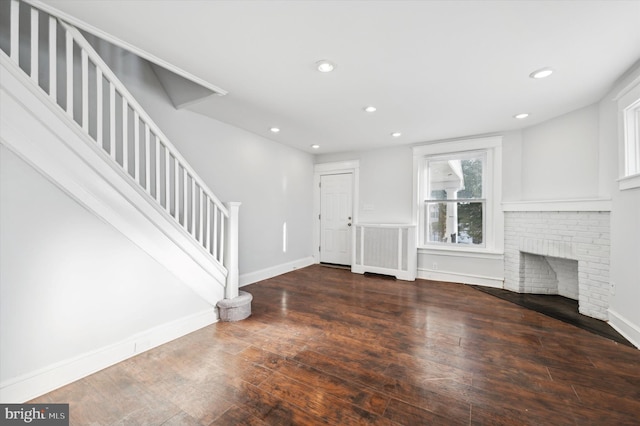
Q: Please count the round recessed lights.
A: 7